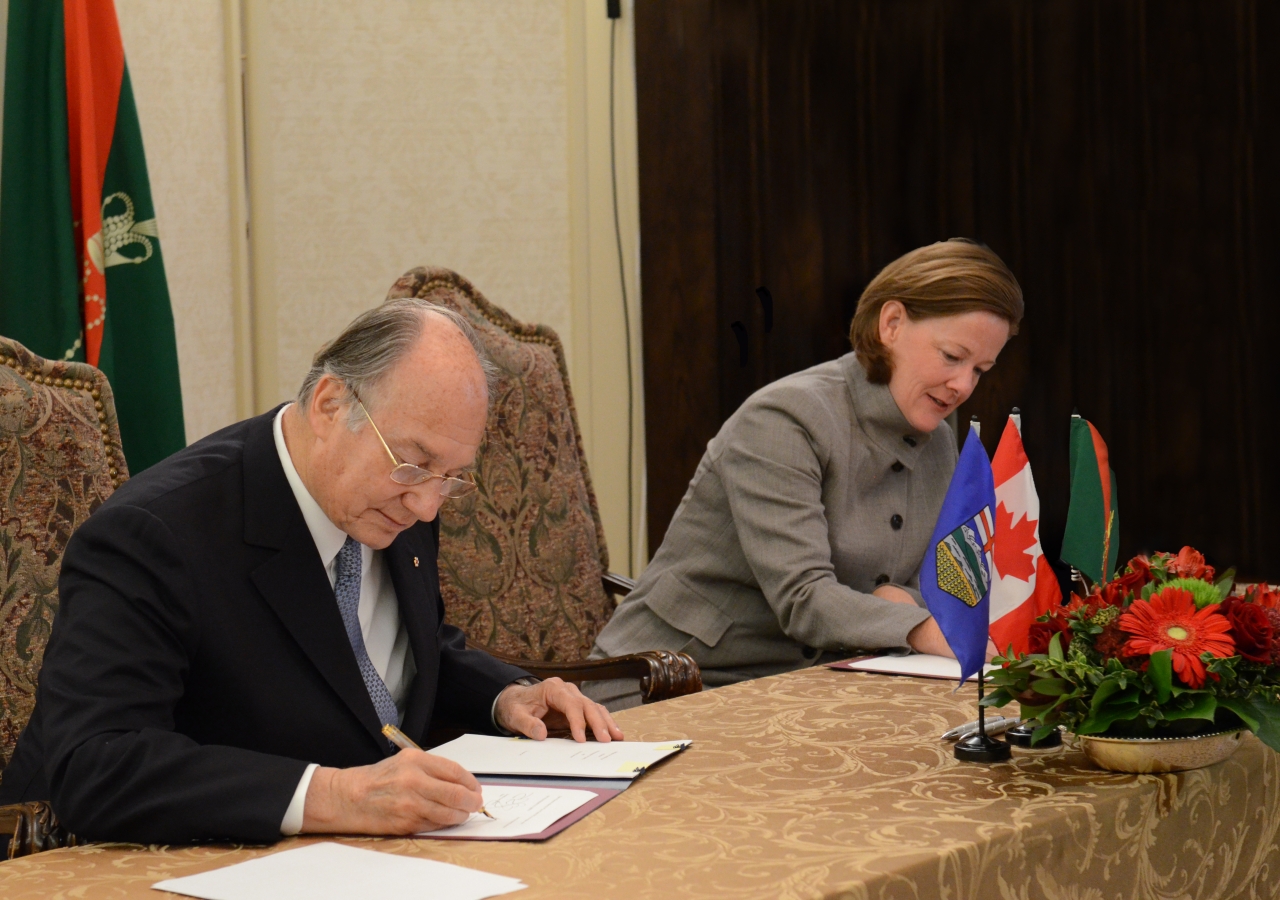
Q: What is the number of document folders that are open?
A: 2